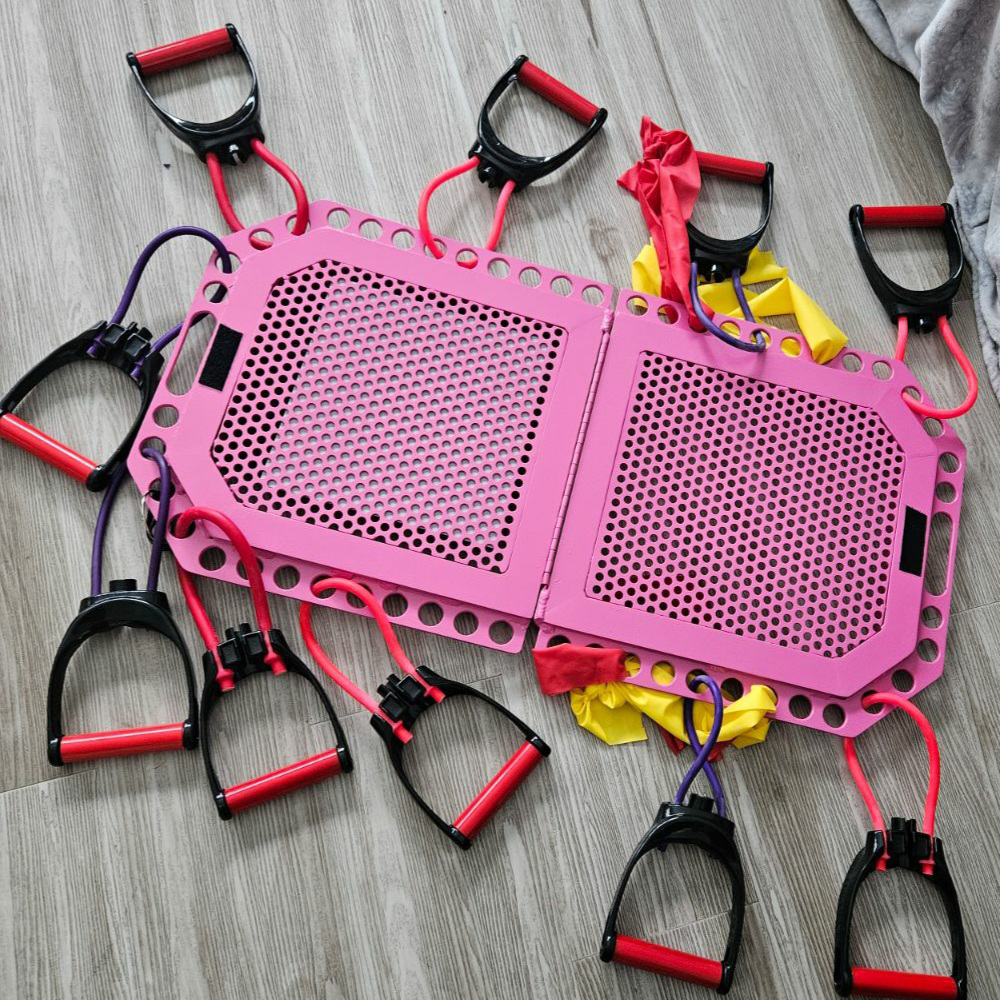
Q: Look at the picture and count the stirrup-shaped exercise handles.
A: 10